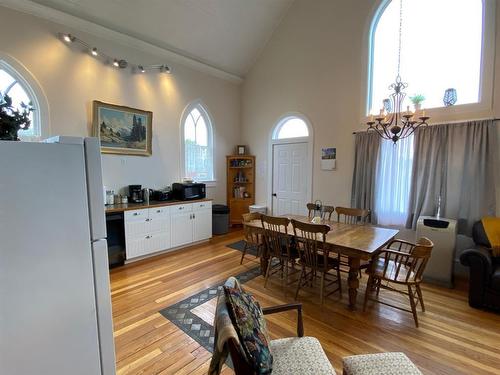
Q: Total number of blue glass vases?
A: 2